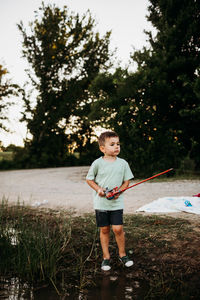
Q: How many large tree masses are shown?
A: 2